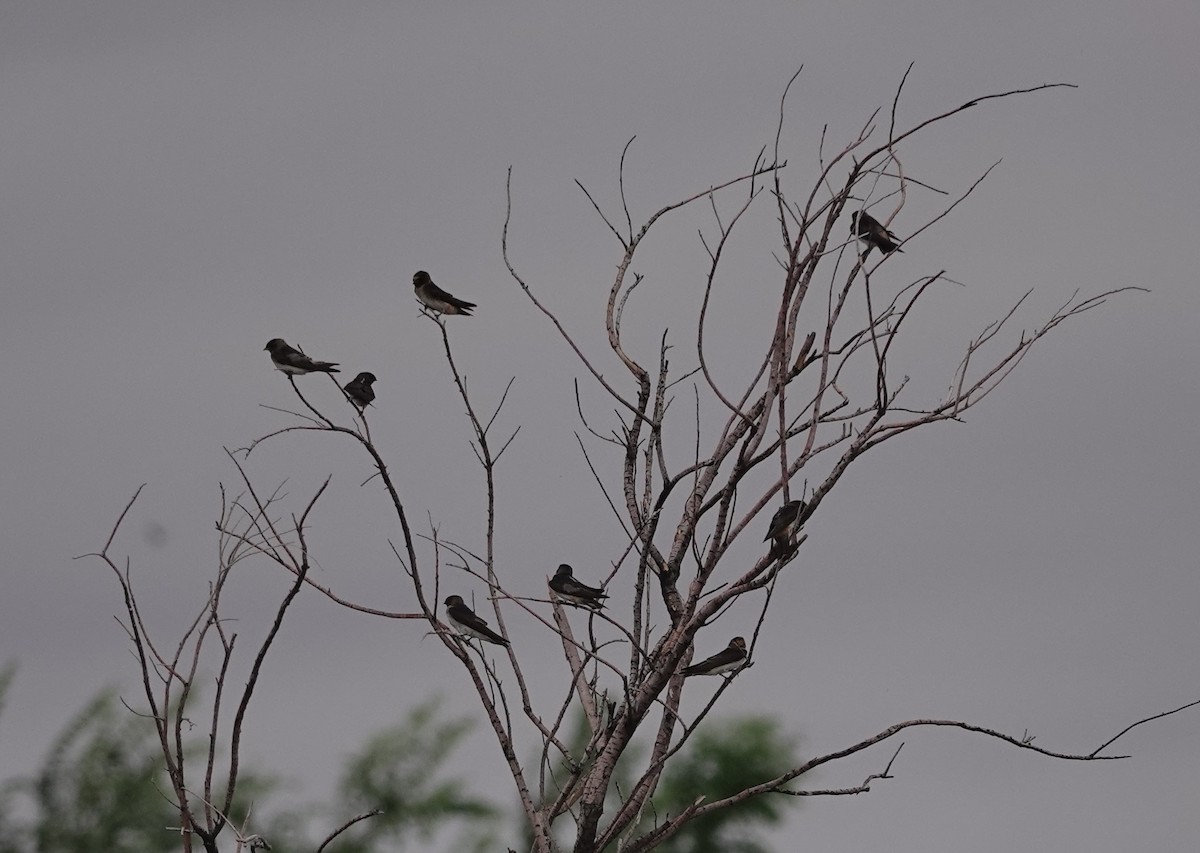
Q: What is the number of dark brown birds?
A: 8